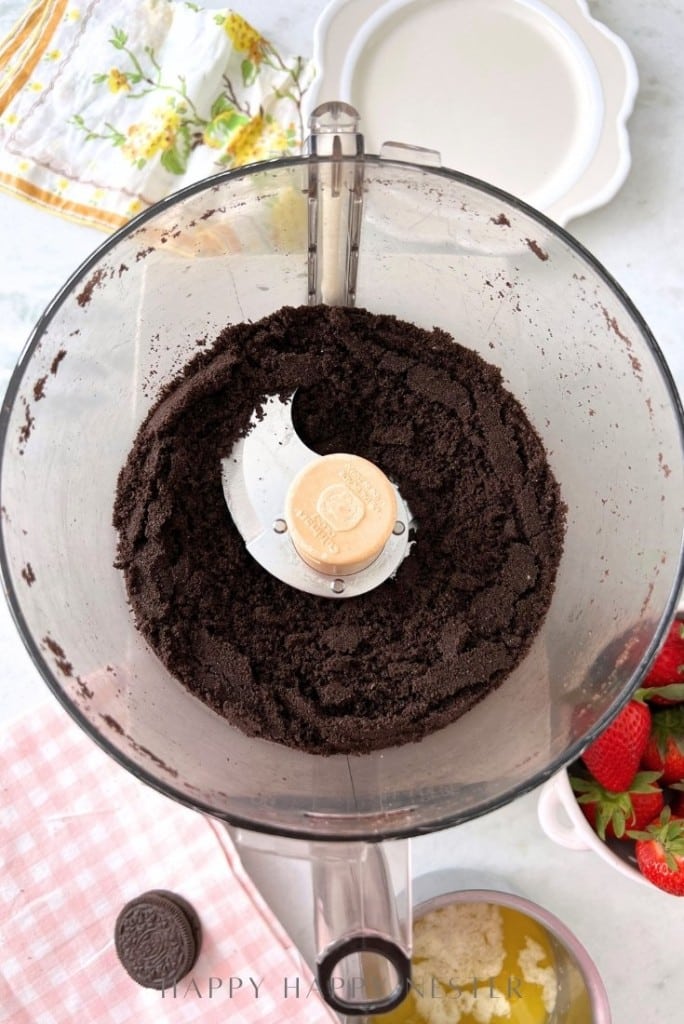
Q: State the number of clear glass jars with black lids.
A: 0